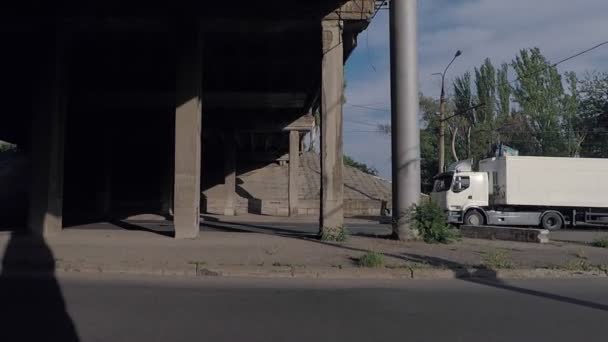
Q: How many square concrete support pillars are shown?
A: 5